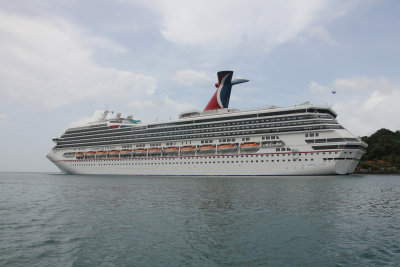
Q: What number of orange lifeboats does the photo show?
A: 12